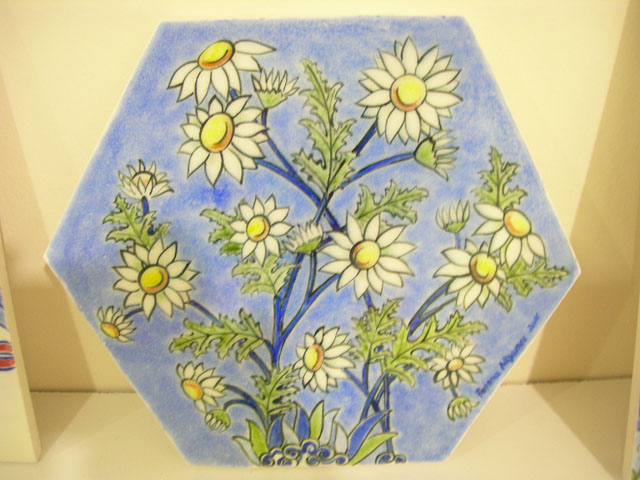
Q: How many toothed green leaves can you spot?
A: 11